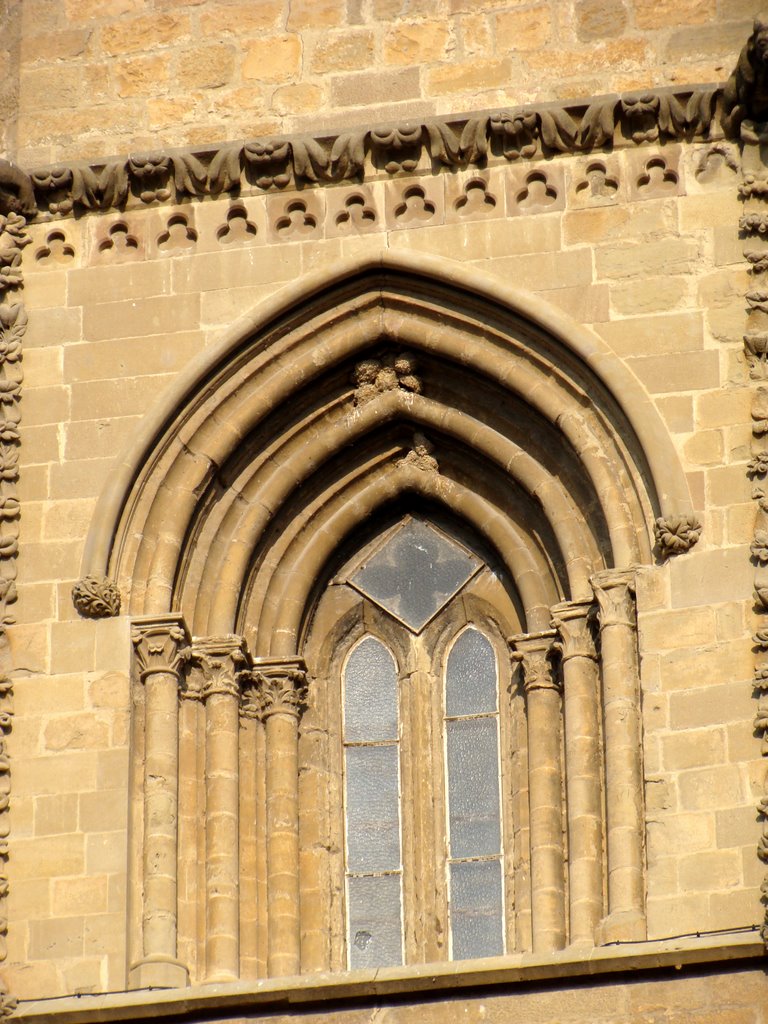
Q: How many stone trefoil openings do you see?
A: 12